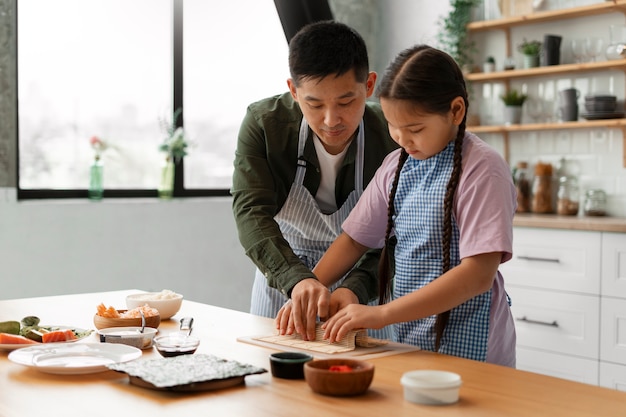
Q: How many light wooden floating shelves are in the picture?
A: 3